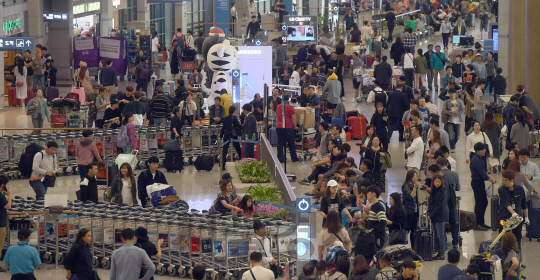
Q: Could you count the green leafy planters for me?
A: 2